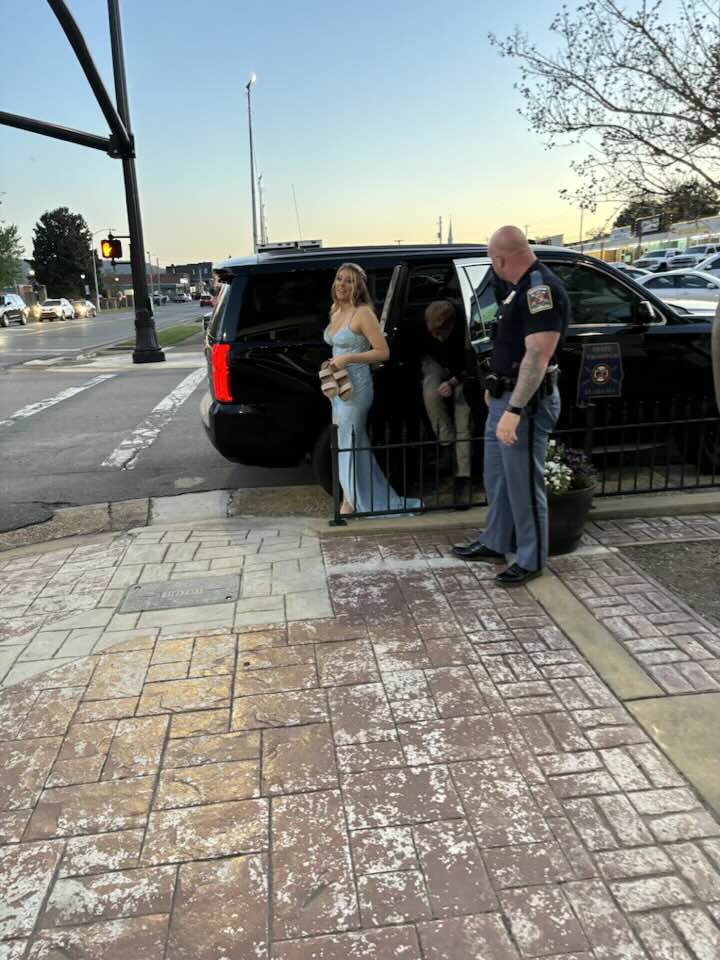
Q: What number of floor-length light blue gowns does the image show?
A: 1